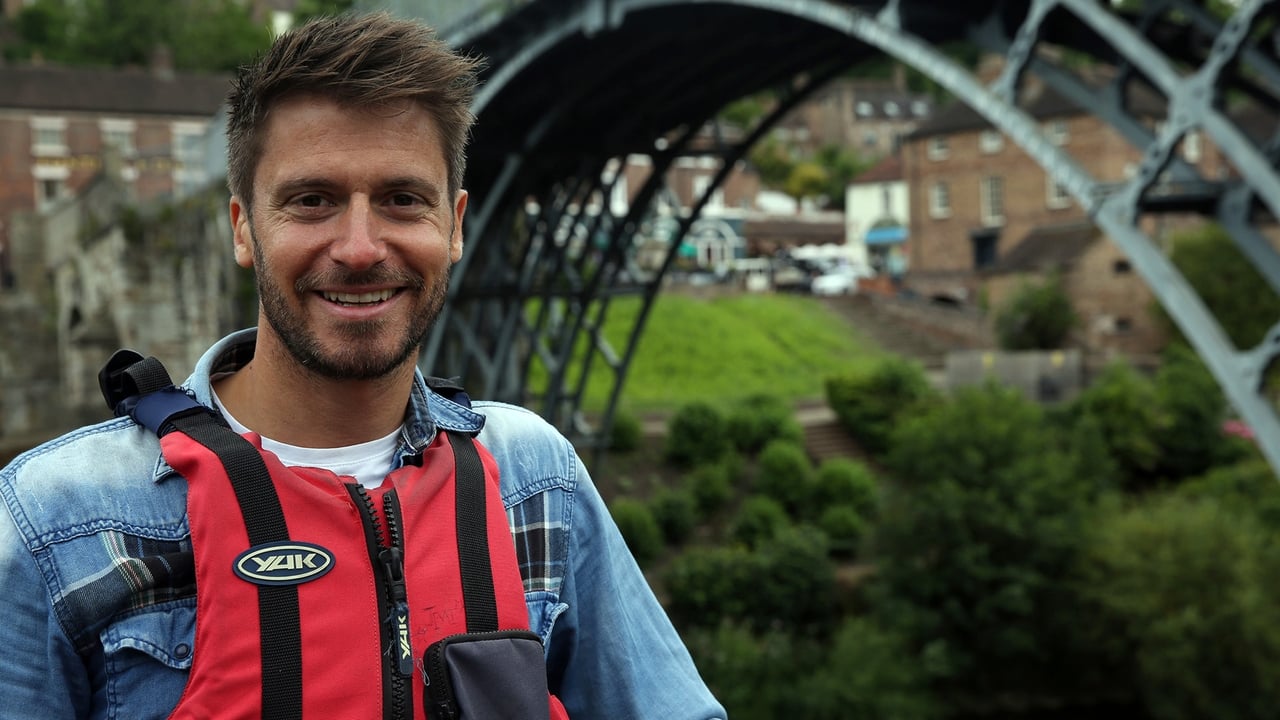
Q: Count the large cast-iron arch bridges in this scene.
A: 1